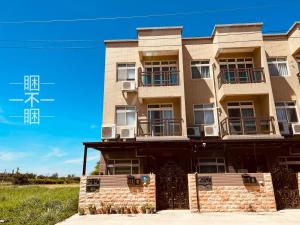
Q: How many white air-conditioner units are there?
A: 7